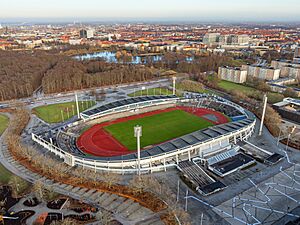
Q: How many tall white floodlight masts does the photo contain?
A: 4